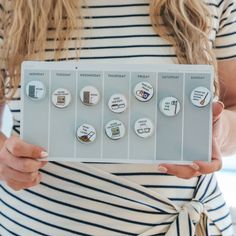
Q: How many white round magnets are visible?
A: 10